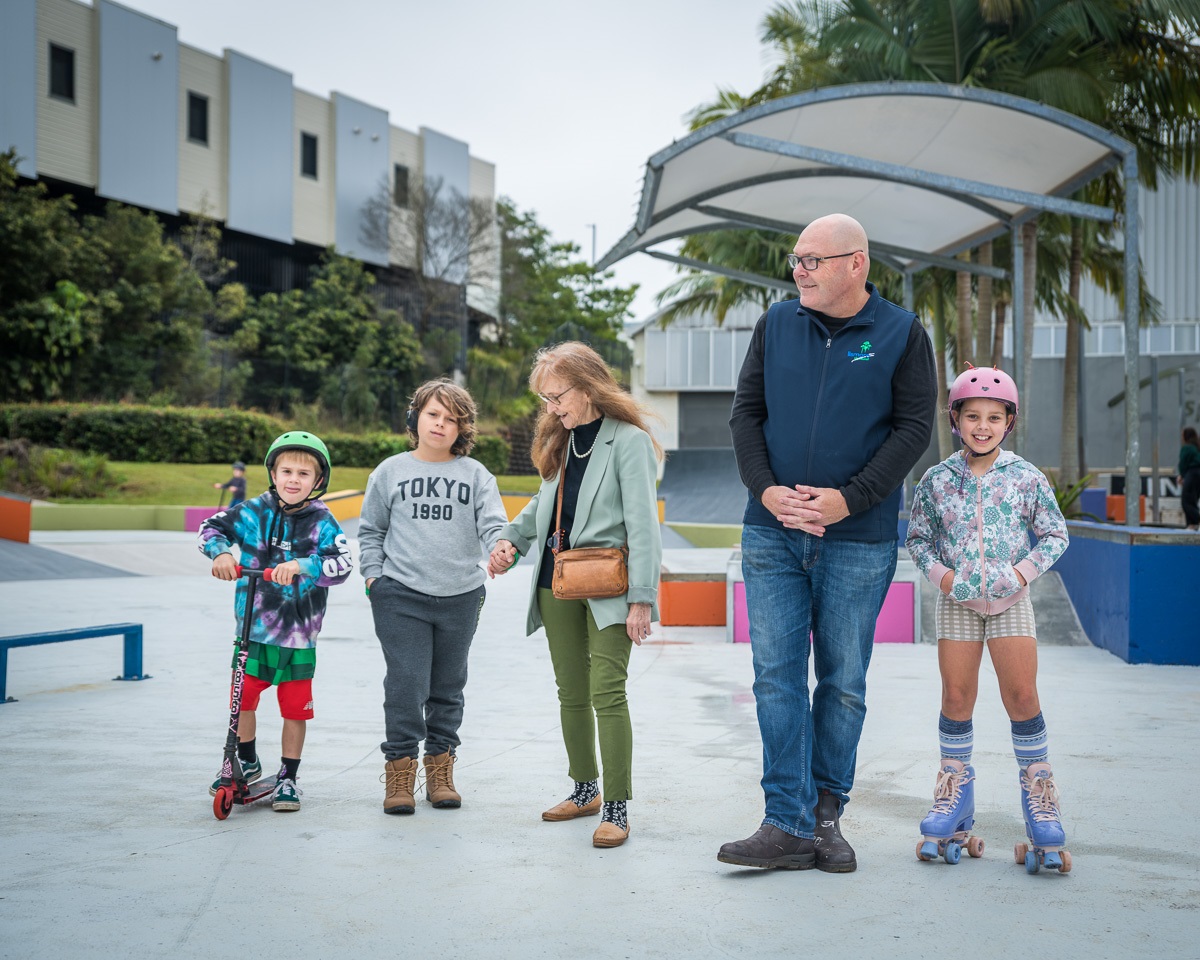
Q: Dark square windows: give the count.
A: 4